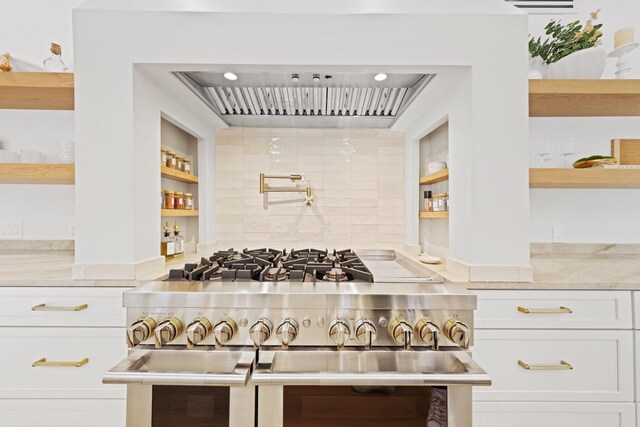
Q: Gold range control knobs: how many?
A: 7